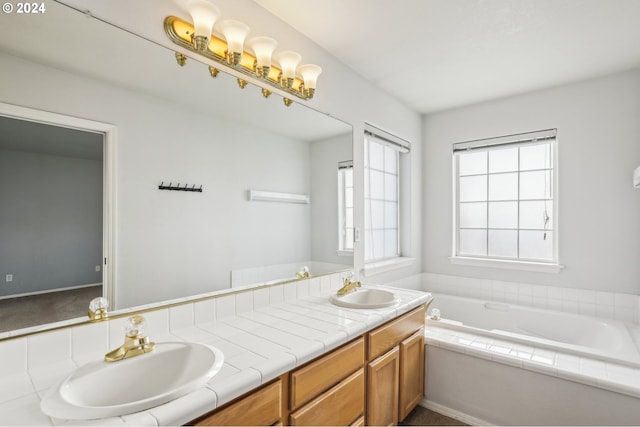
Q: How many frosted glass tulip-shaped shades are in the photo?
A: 5